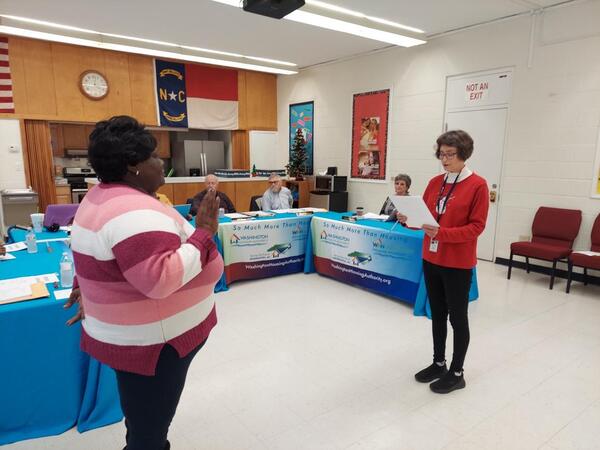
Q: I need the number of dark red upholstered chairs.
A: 2